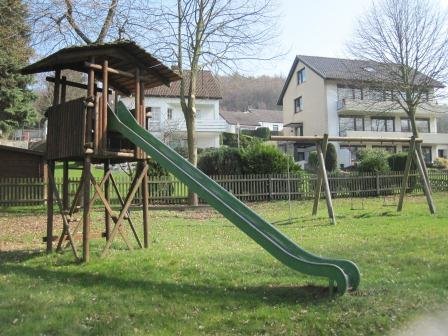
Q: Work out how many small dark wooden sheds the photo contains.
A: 1